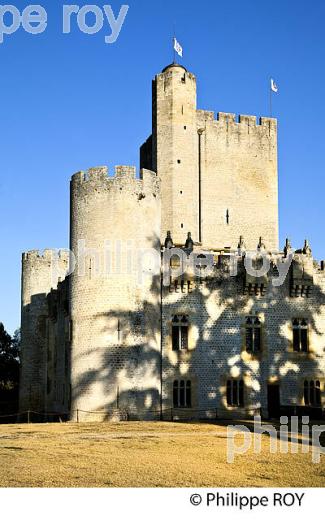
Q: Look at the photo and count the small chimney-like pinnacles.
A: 6